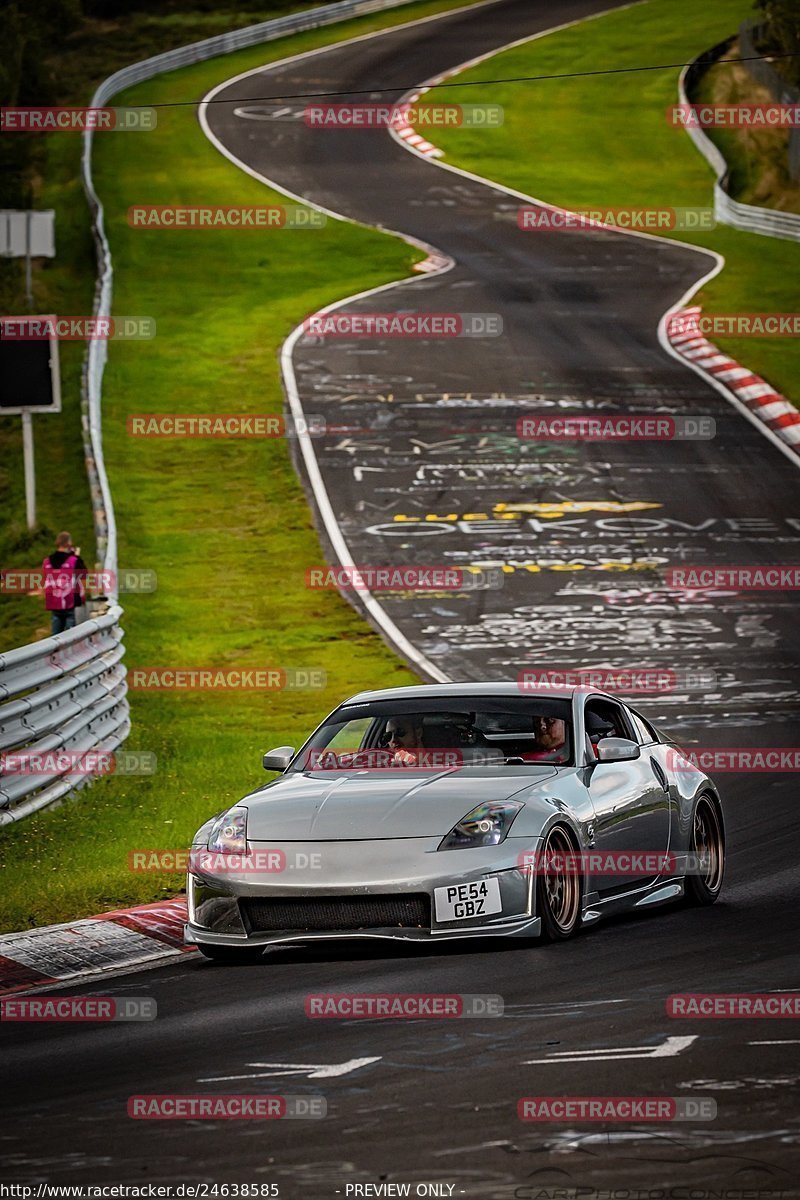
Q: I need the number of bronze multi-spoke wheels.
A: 2